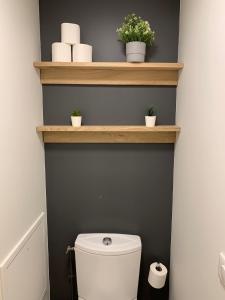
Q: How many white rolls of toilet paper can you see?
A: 4